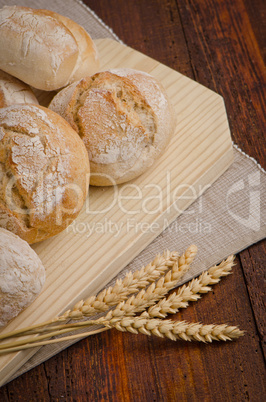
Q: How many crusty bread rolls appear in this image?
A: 5